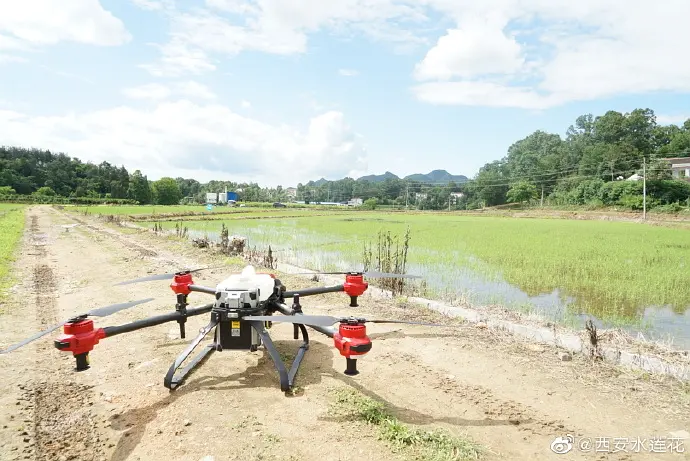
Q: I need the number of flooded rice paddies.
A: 1